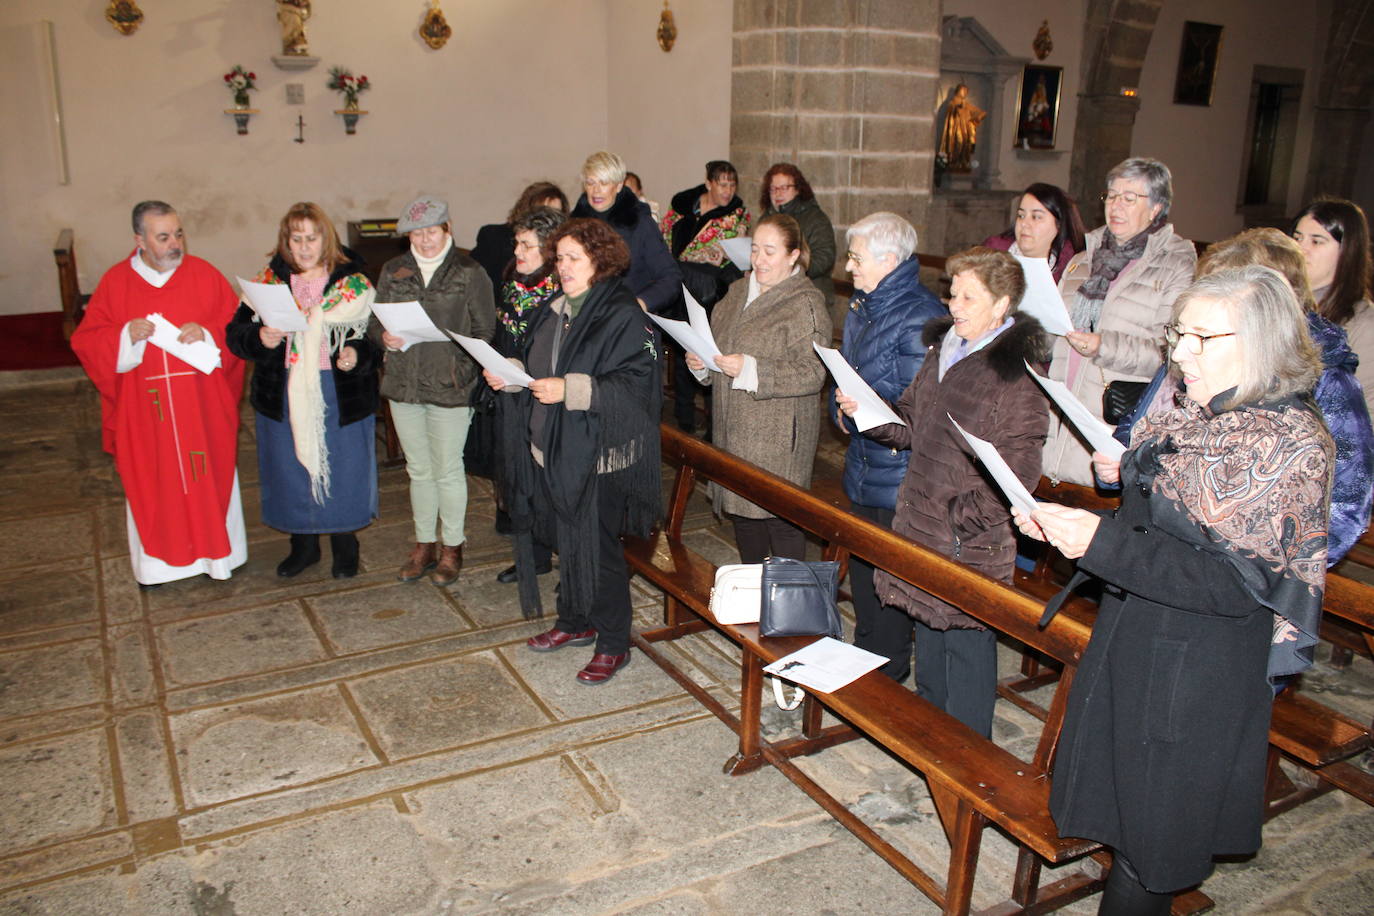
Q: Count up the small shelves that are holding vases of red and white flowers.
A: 2